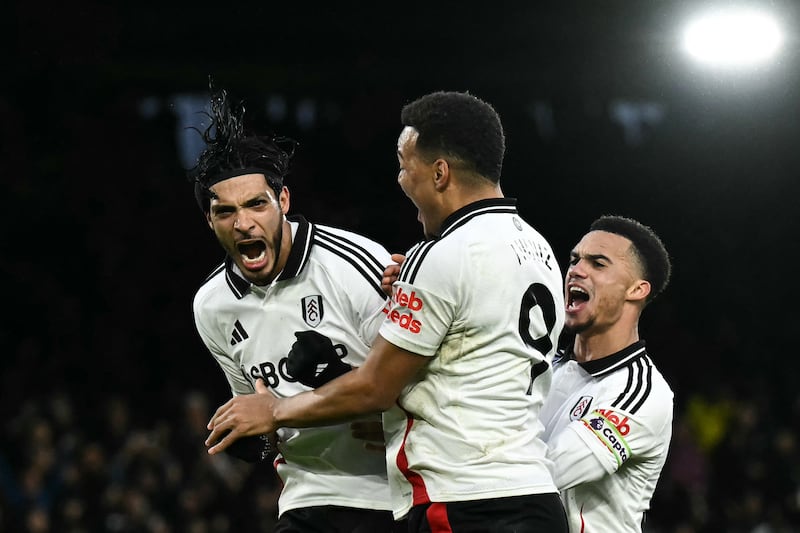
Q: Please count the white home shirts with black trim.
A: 3